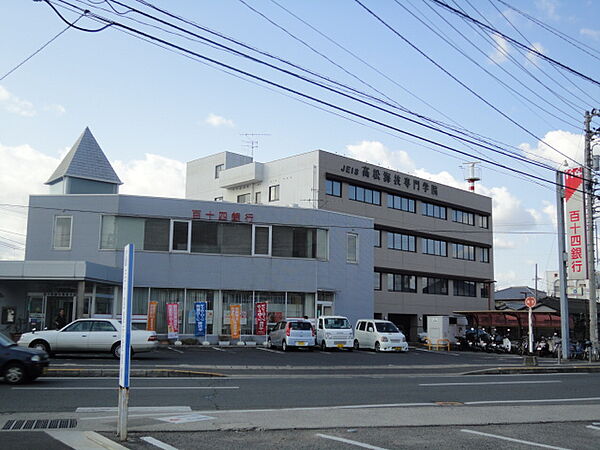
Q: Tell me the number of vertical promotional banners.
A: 5